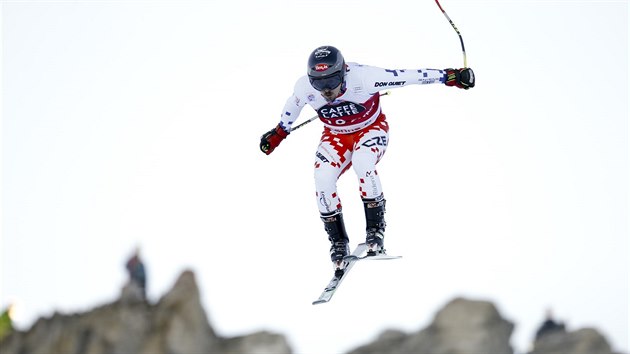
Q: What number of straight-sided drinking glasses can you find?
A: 0